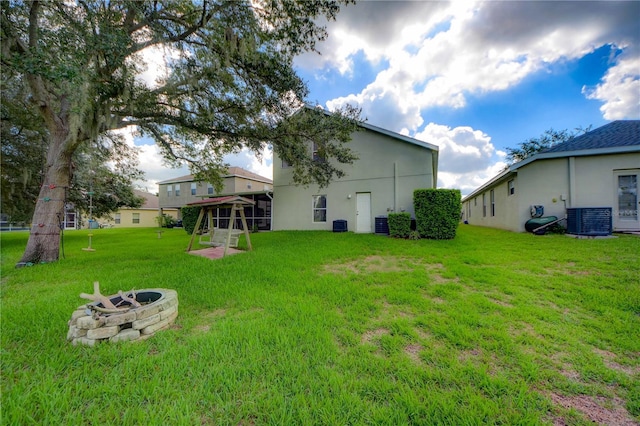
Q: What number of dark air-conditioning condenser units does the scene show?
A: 3